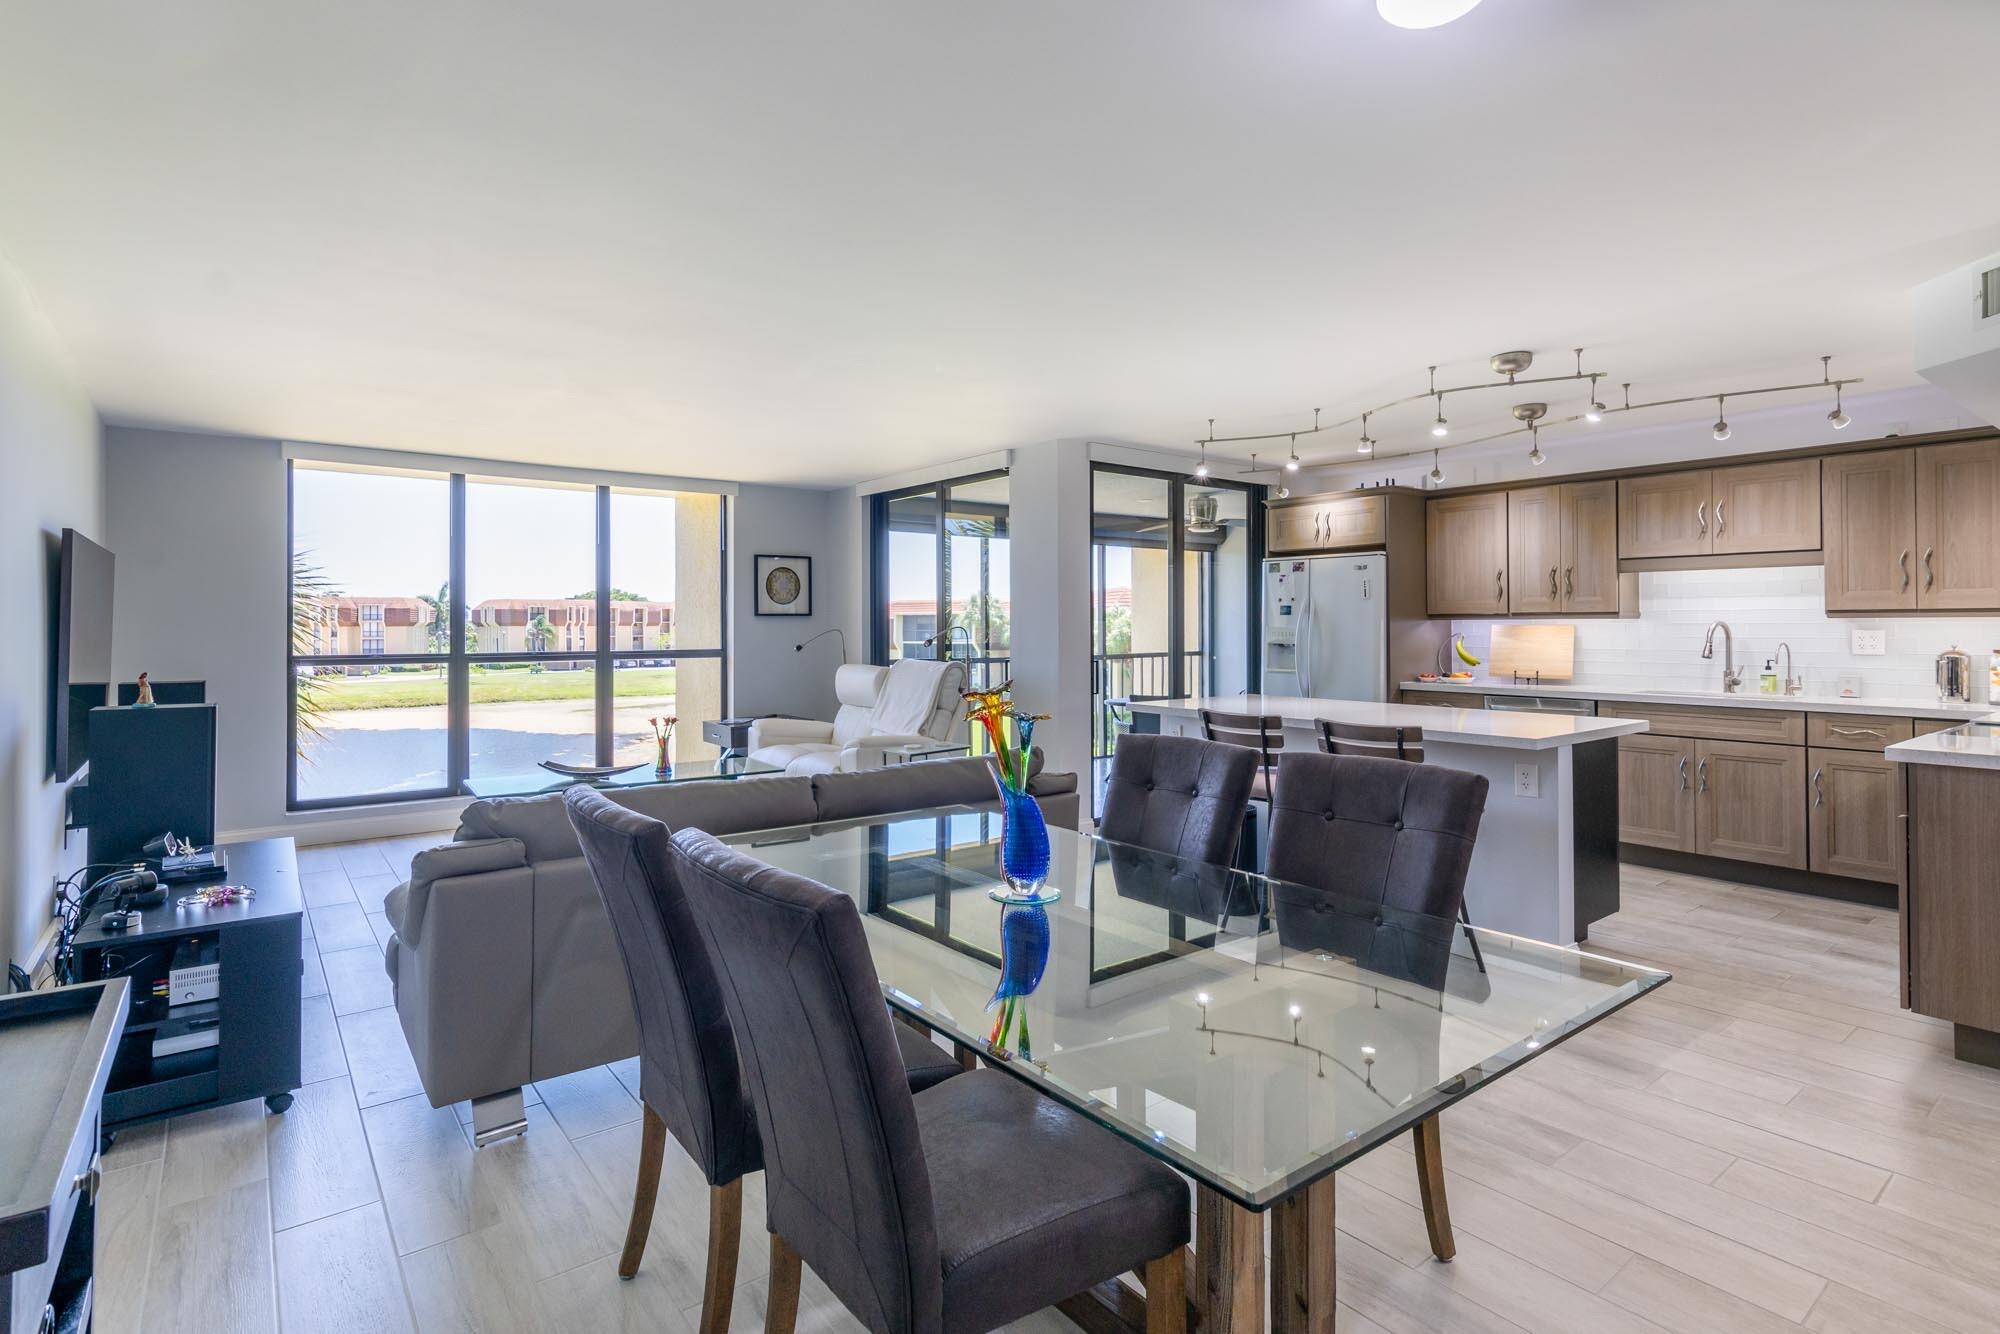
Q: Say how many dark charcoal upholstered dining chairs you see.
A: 4